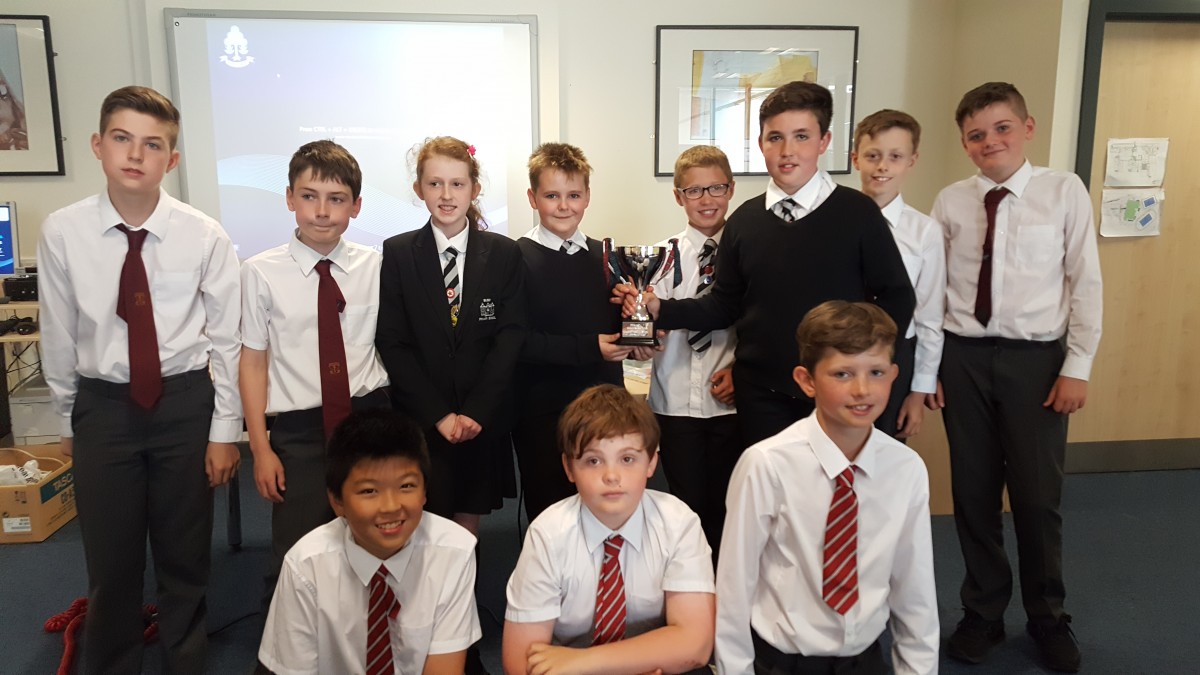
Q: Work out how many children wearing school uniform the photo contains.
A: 11